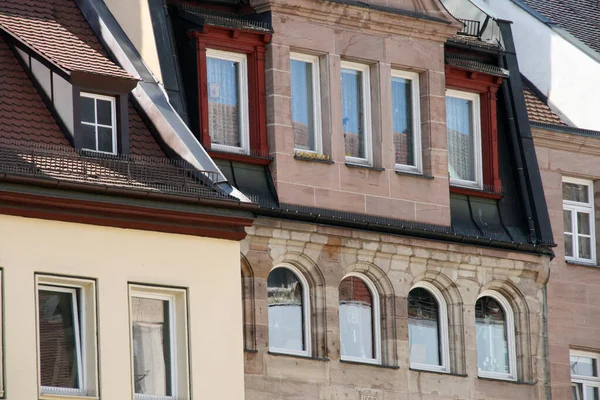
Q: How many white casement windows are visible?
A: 14